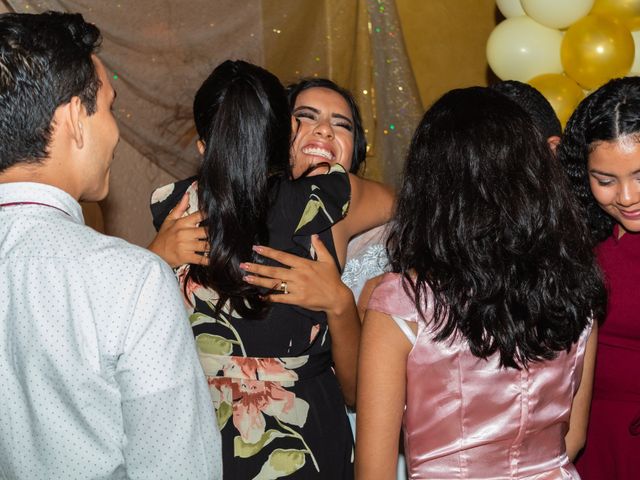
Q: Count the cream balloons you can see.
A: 4